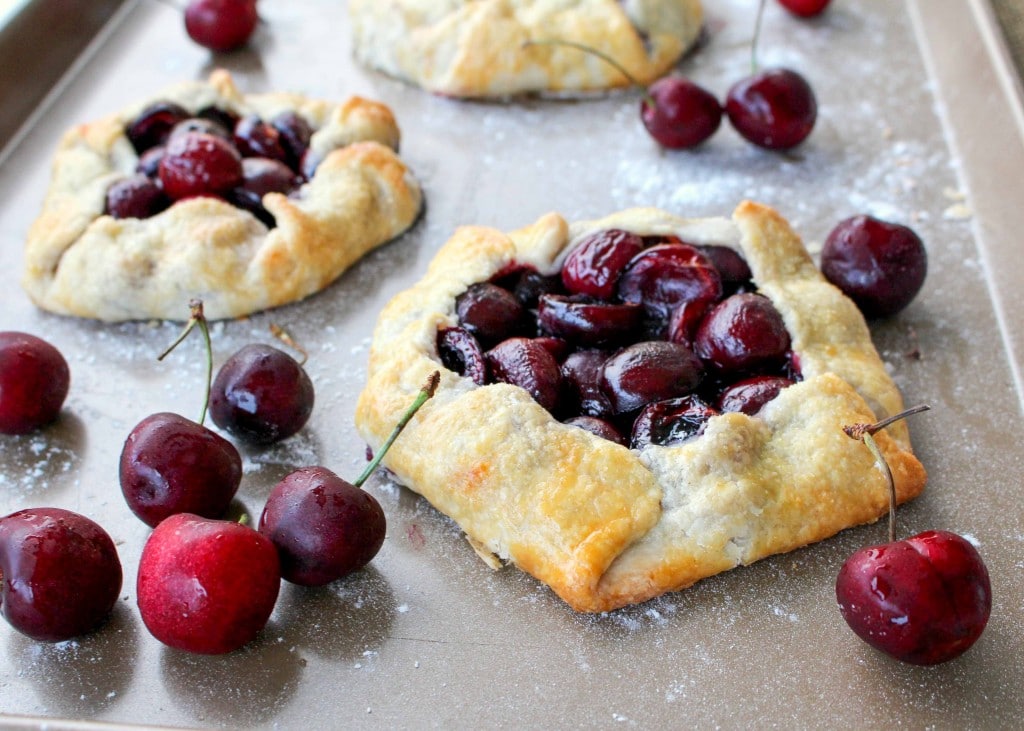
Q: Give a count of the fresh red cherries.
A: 12